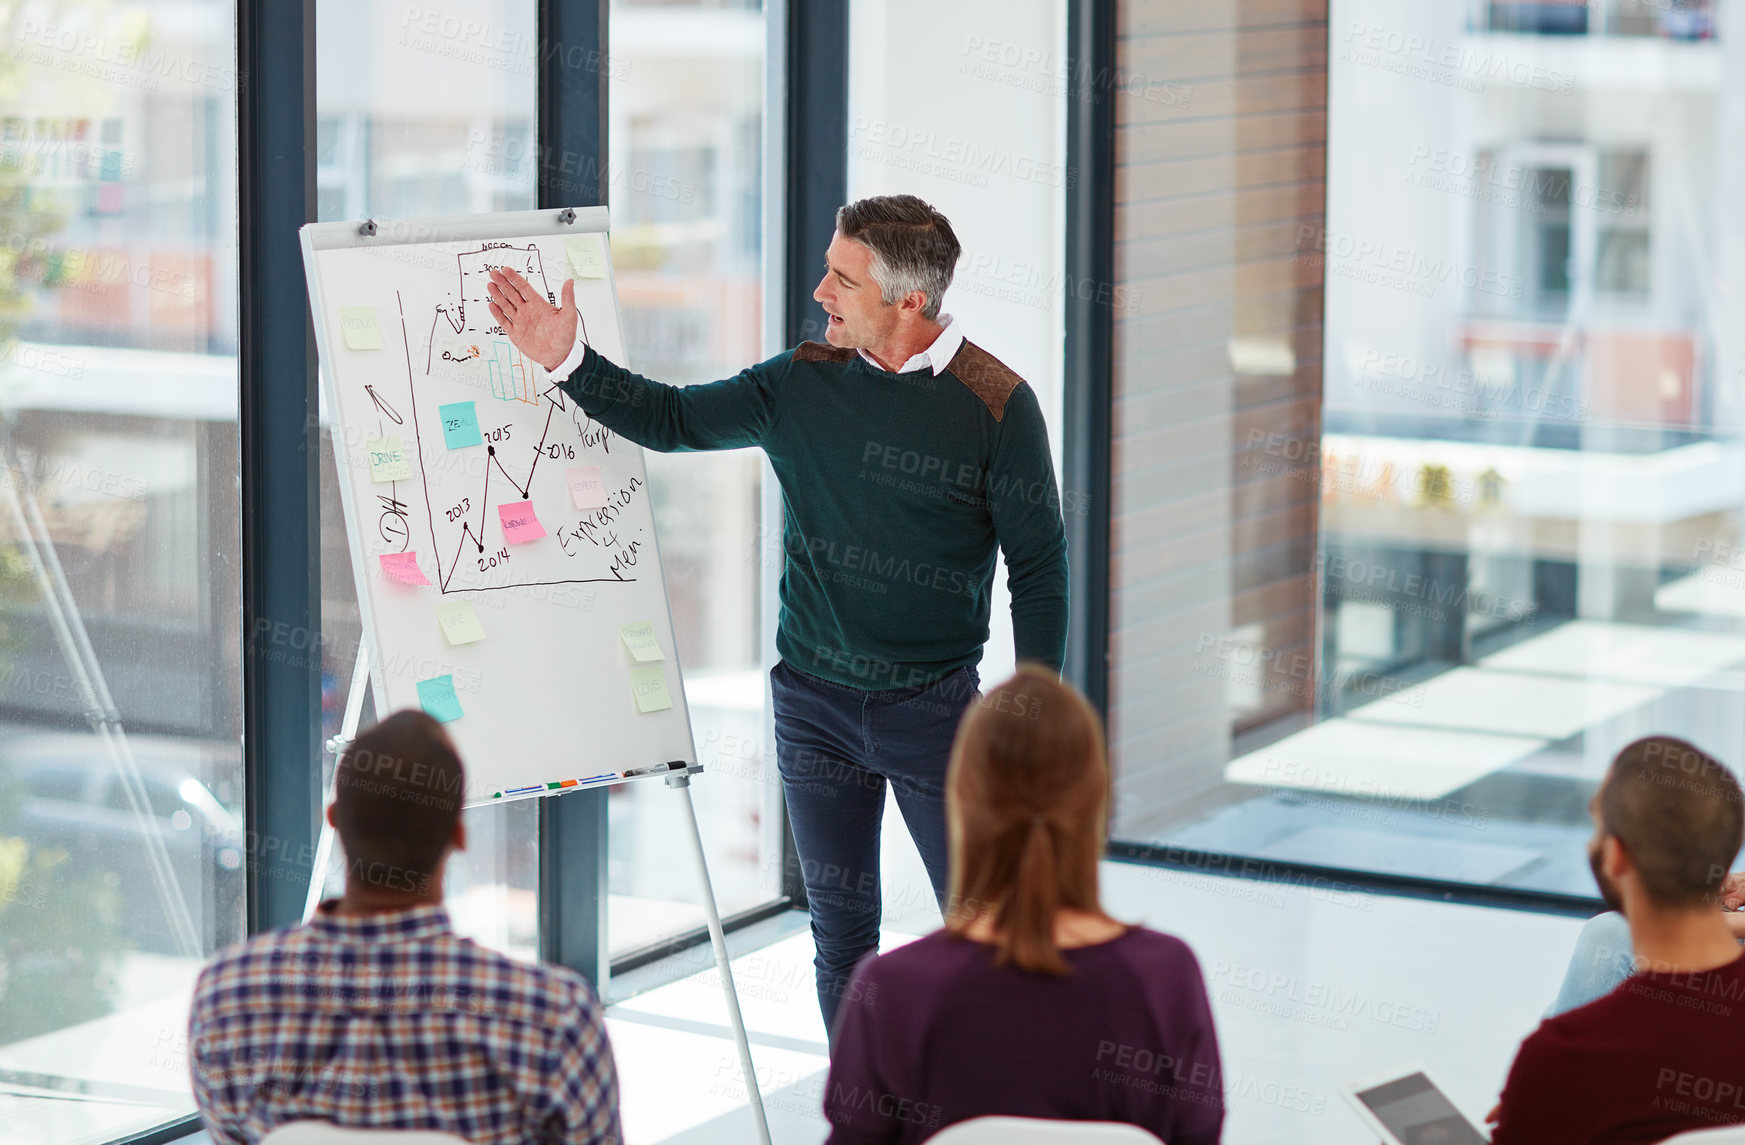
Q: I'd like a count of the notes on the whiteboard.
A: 11